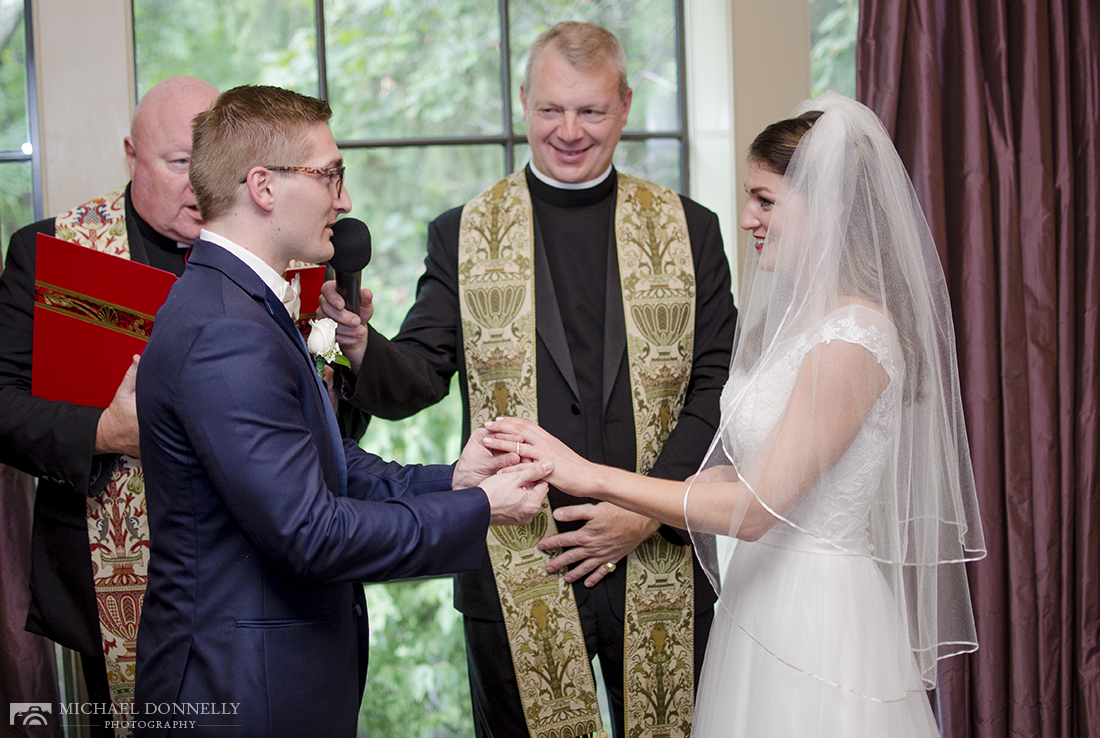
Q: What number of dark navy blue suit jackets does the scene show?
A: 1